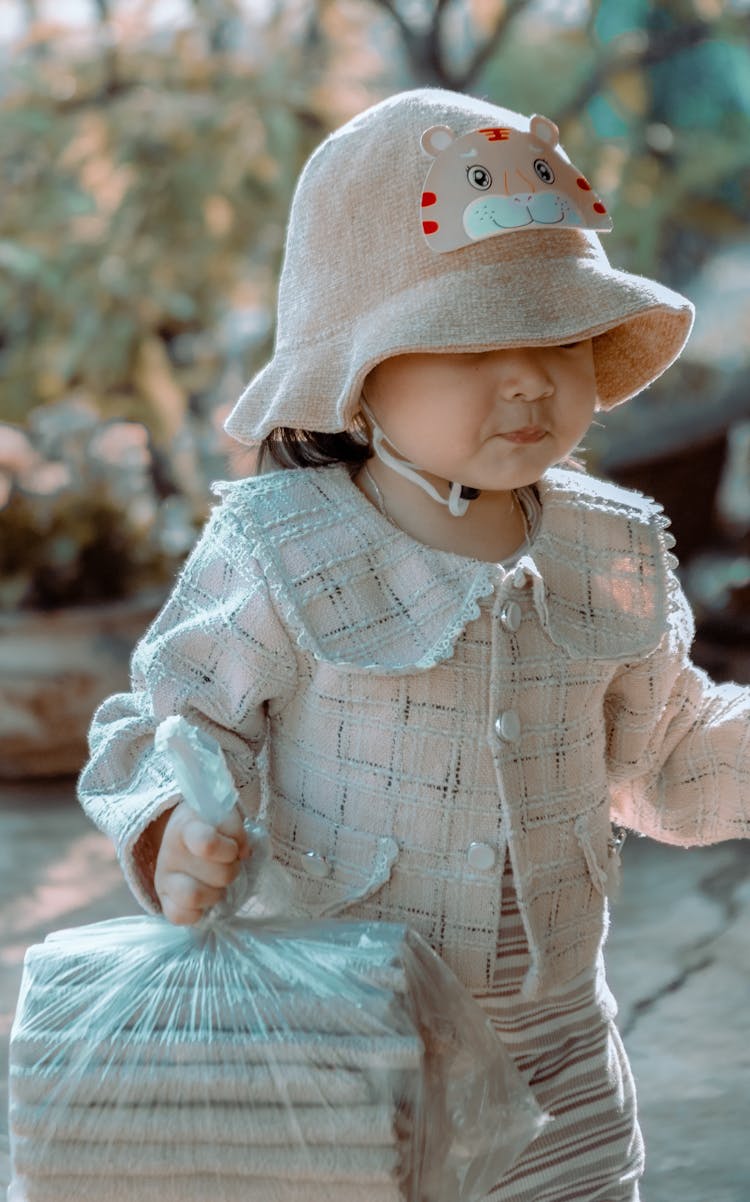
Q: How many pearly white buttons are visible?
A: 4